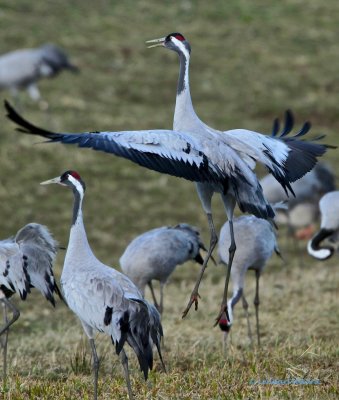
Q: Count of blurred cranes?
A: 2